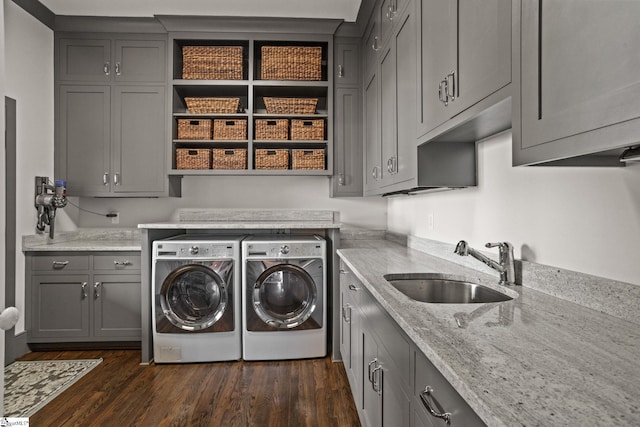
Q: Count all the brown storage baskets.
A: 12